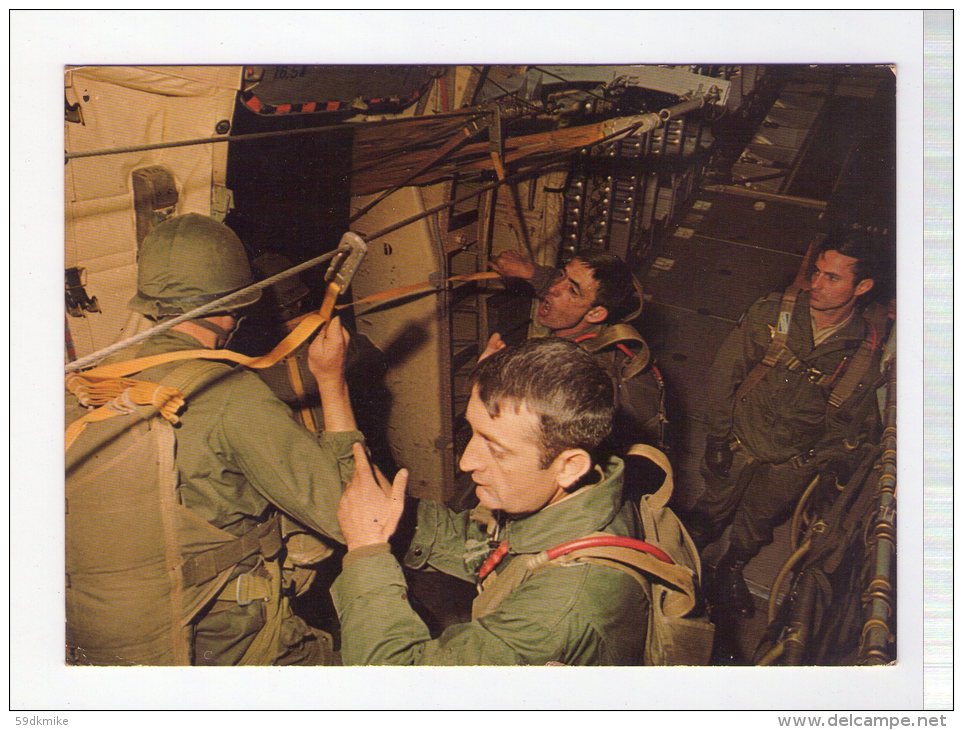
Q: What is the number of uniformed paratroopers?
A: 5